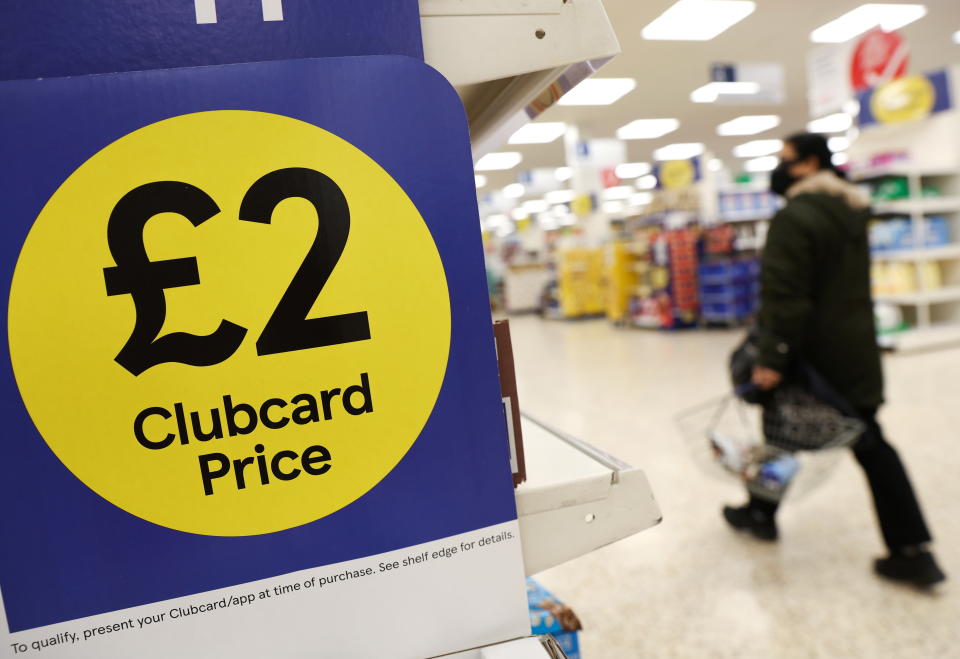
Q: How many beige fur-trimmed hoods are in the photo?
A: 1